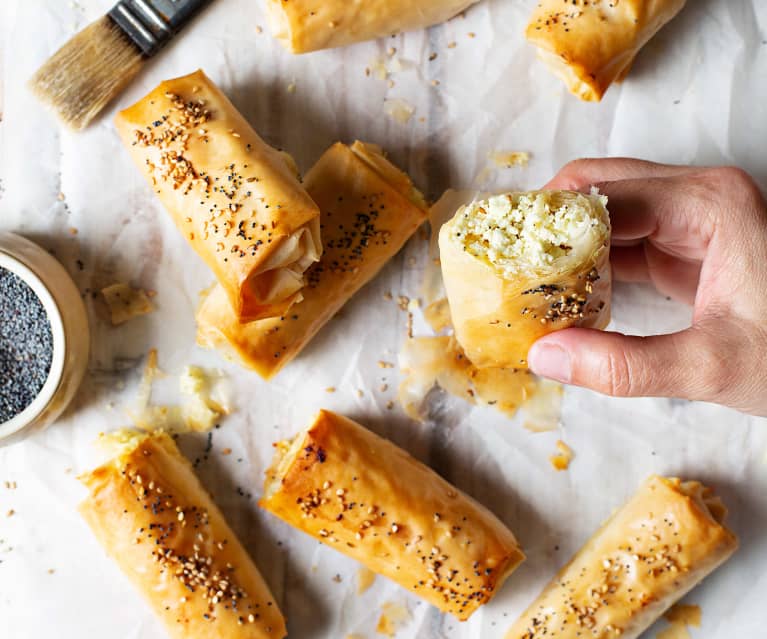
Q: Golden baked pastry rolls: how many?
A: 8